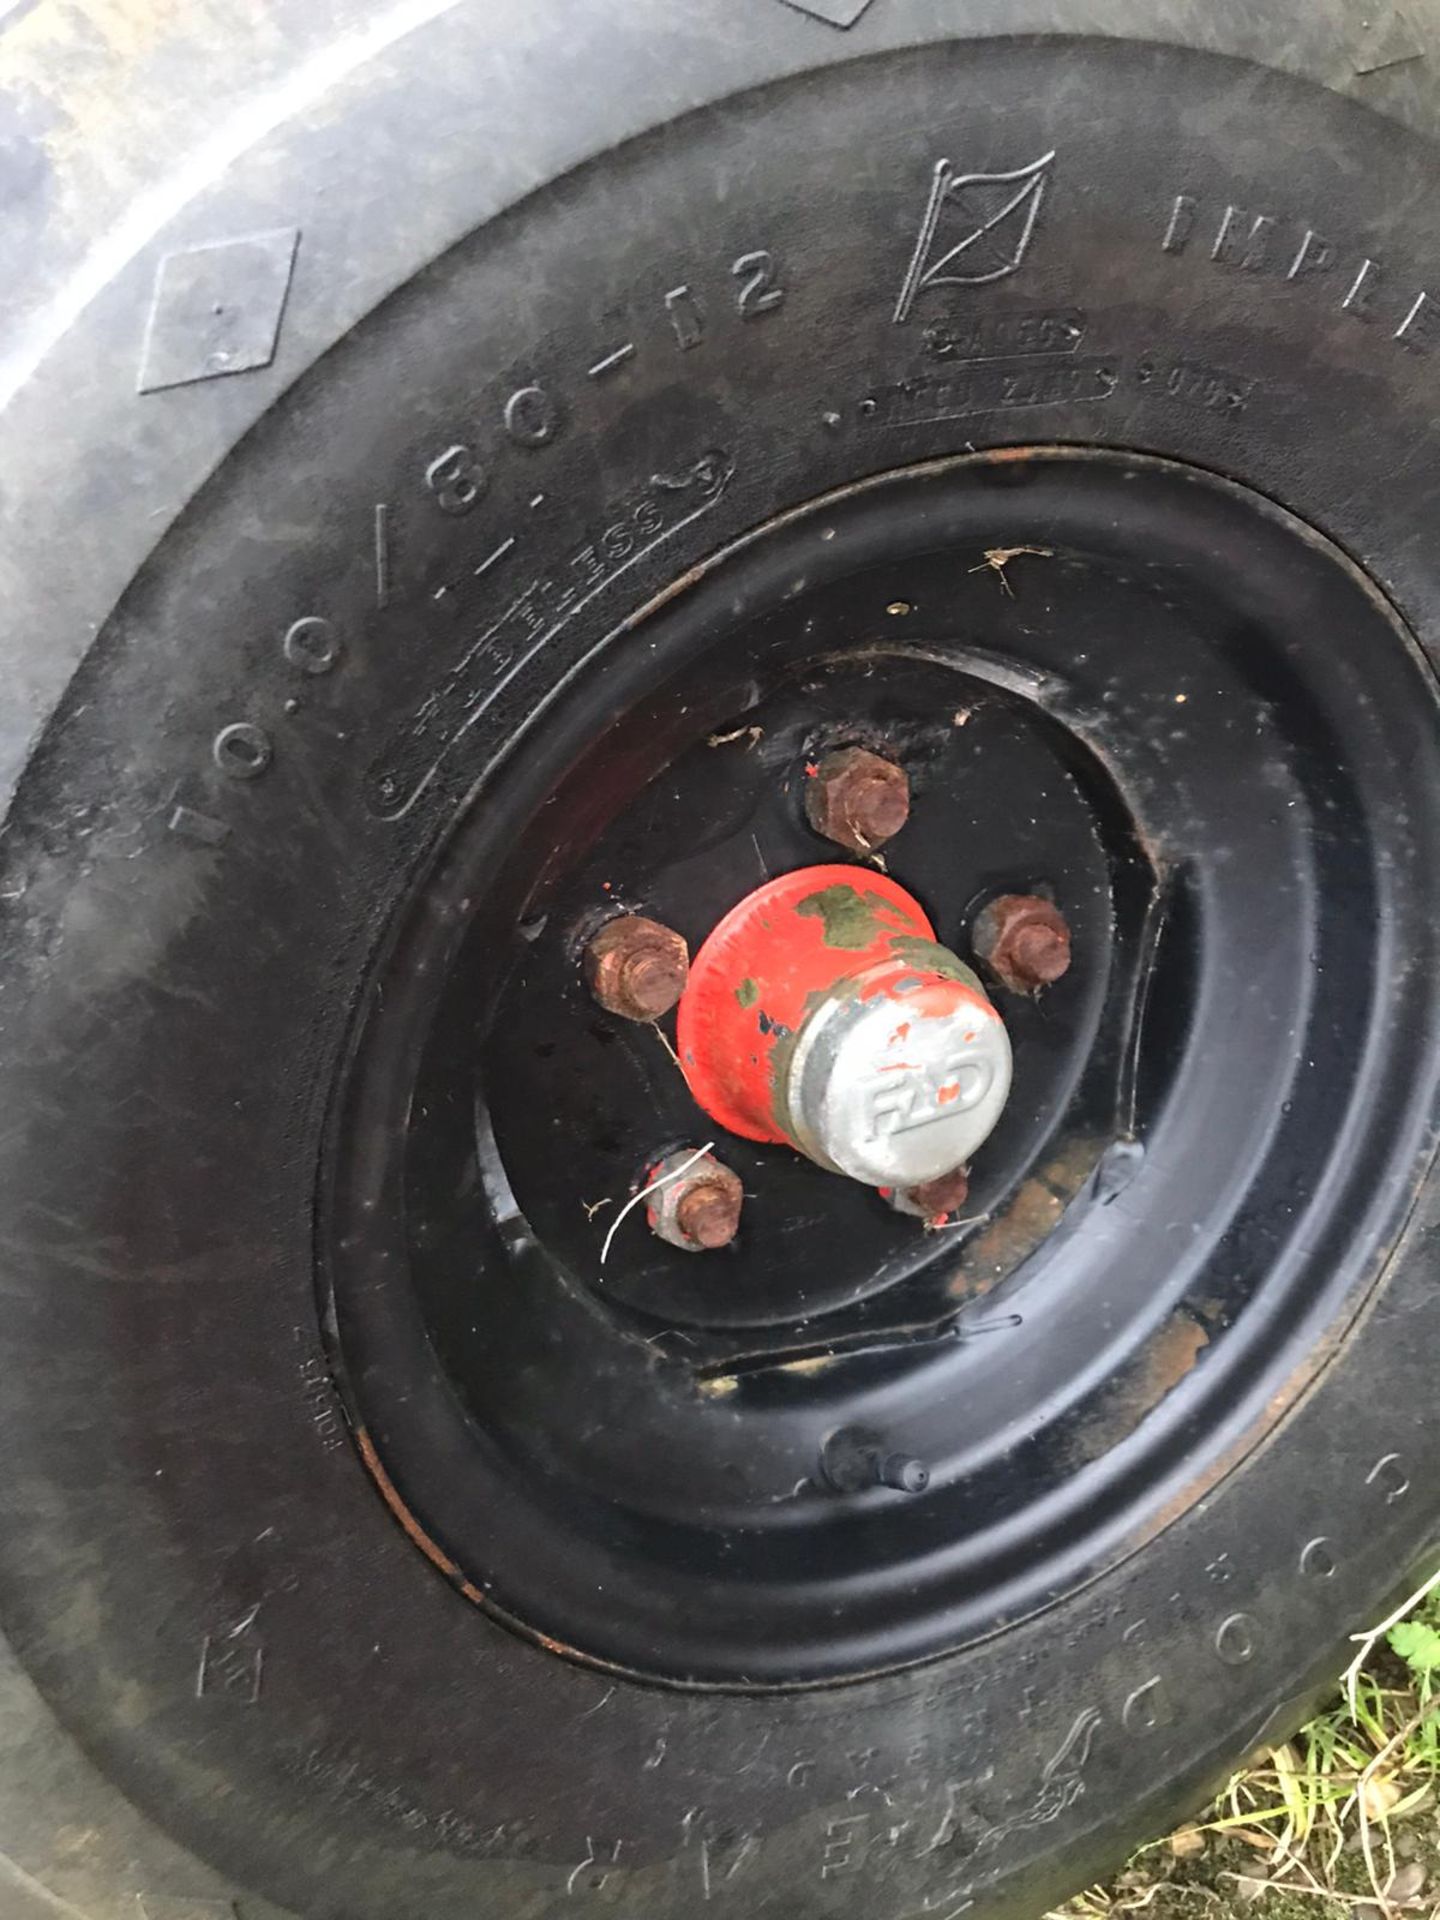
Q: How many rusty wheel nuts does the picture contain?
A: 5